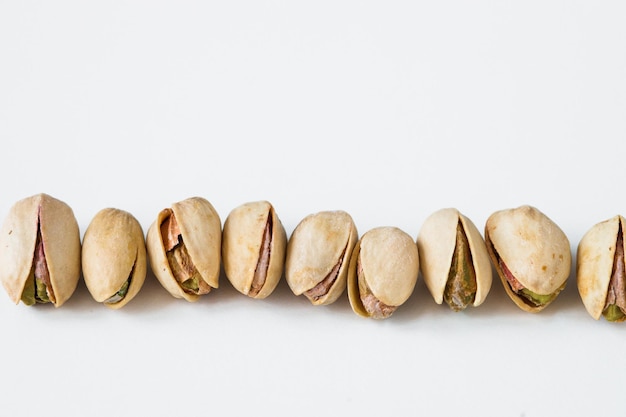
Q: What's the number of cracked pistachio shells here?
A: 9